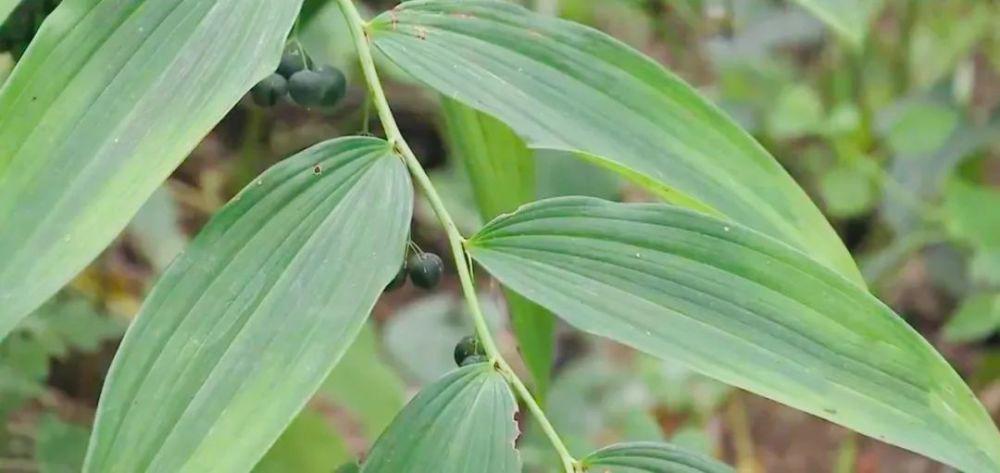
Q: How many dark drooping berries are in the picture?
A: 8